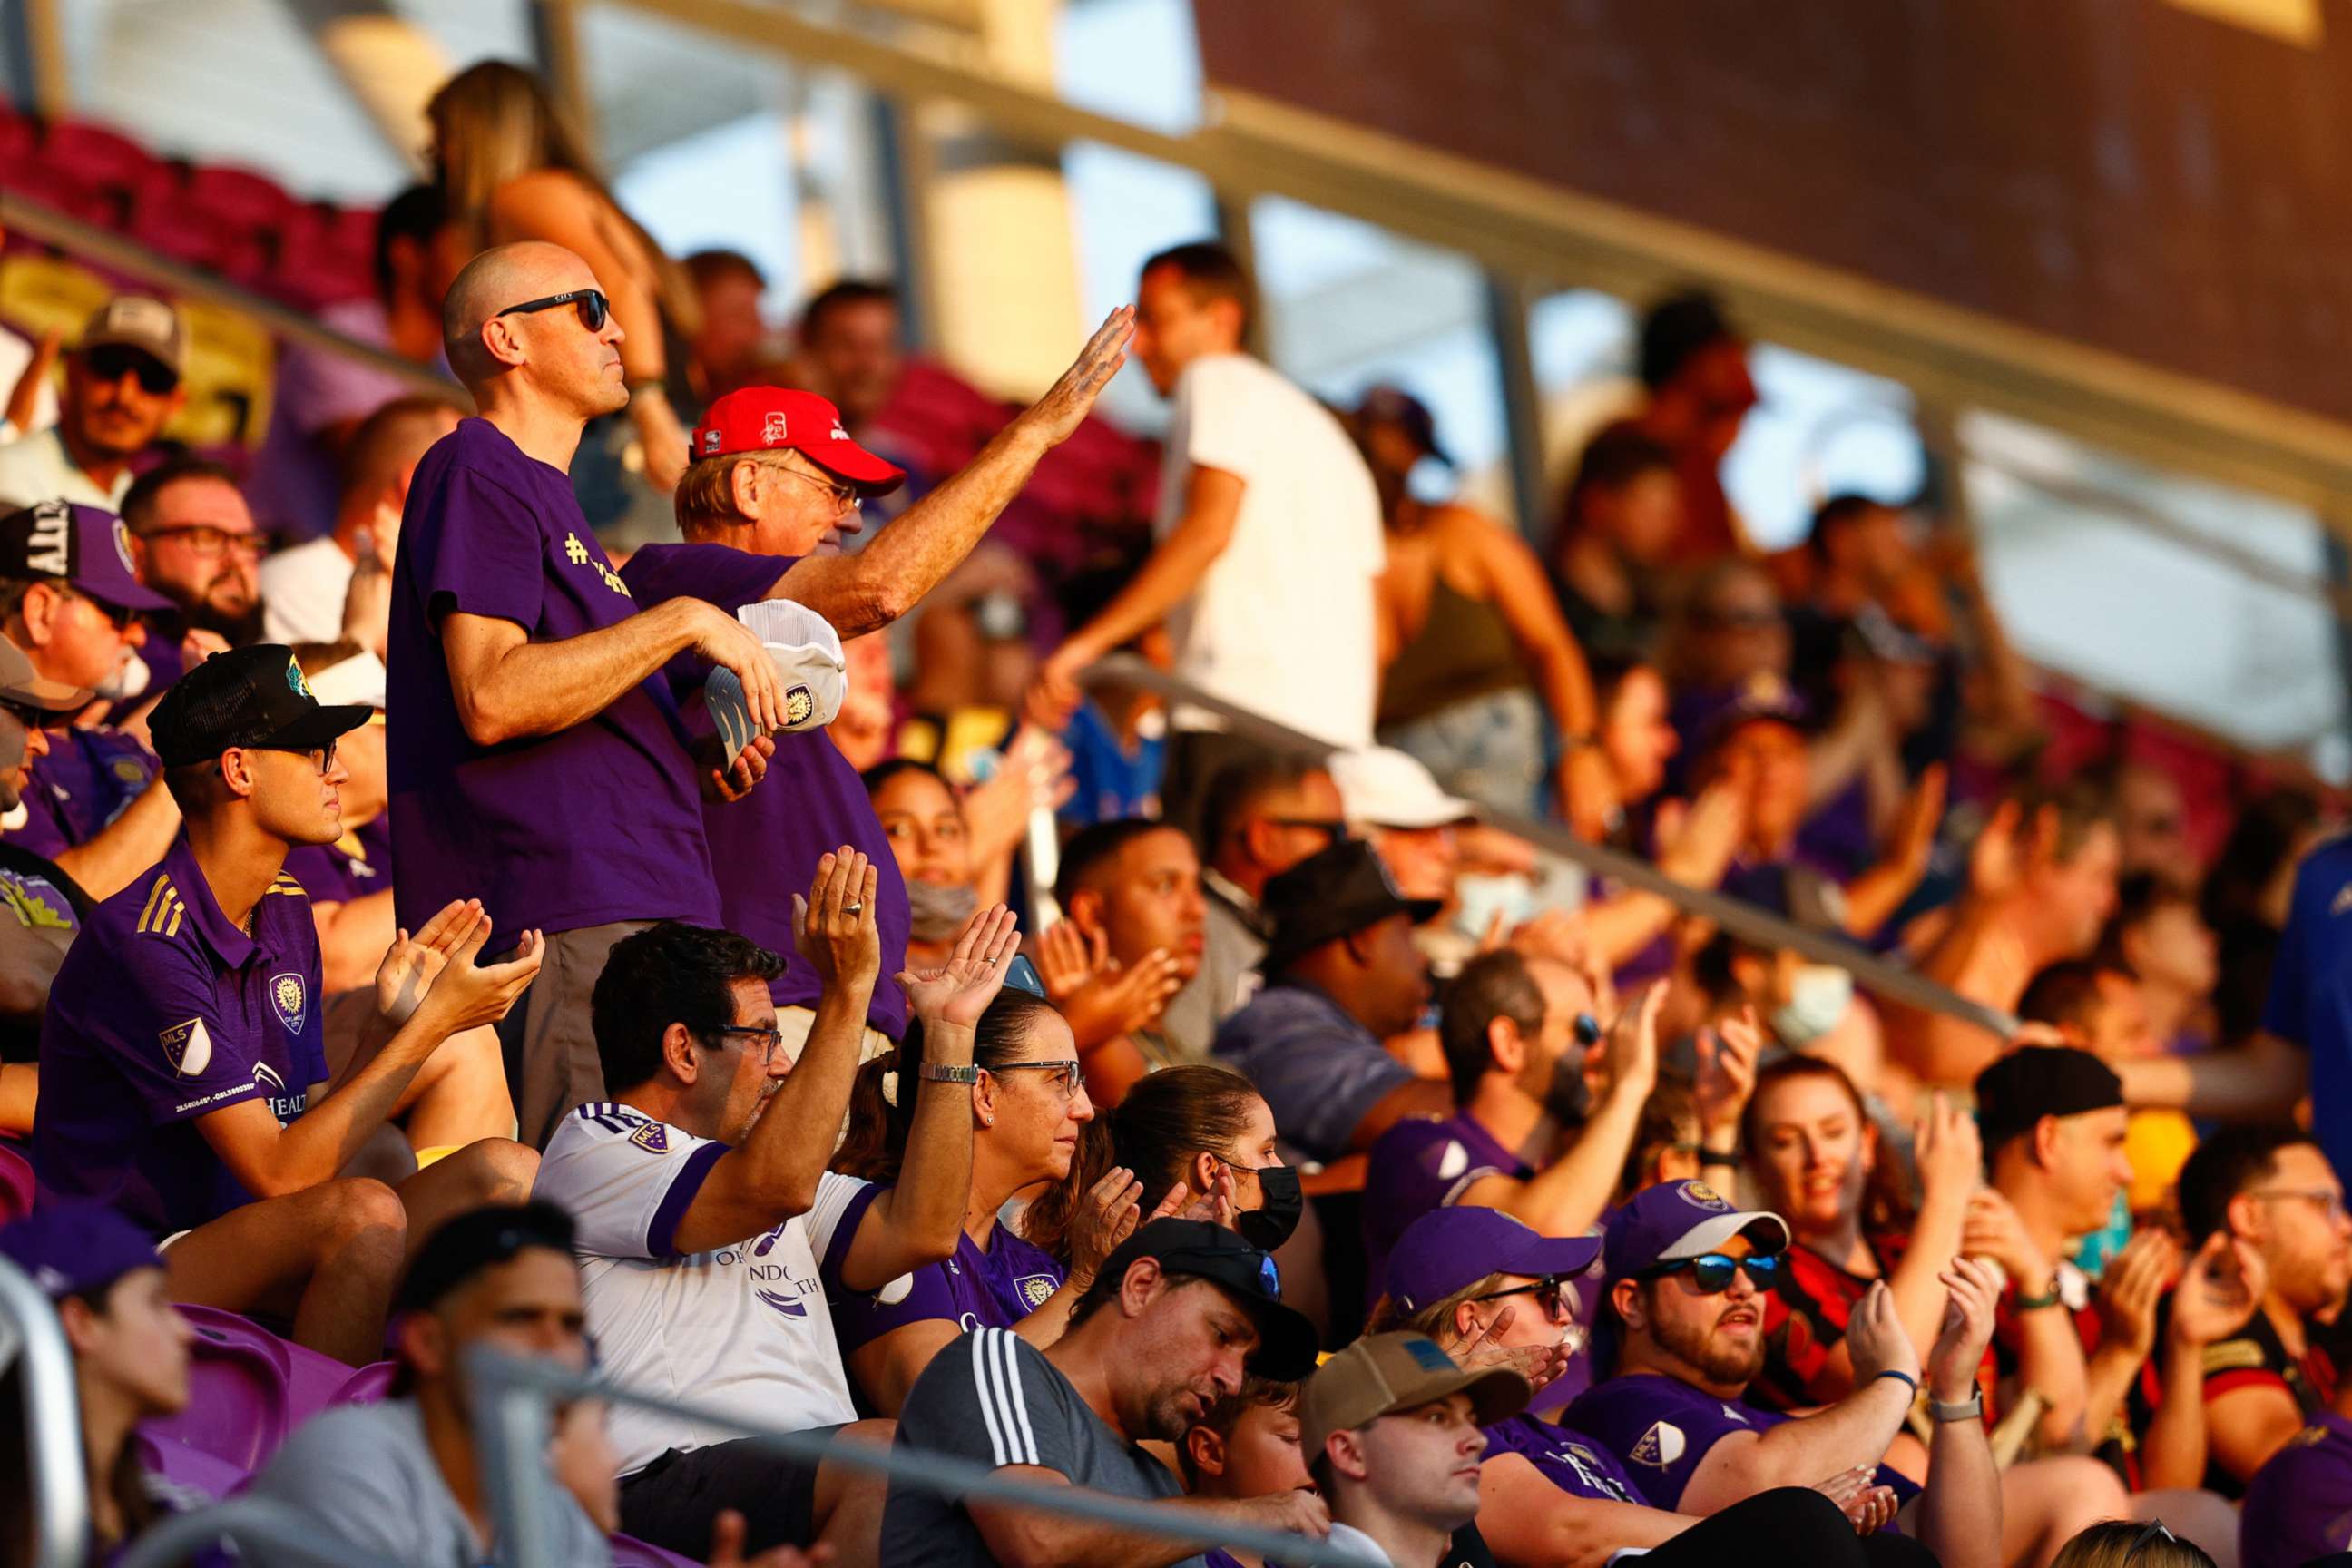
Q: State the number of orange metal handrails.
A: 0